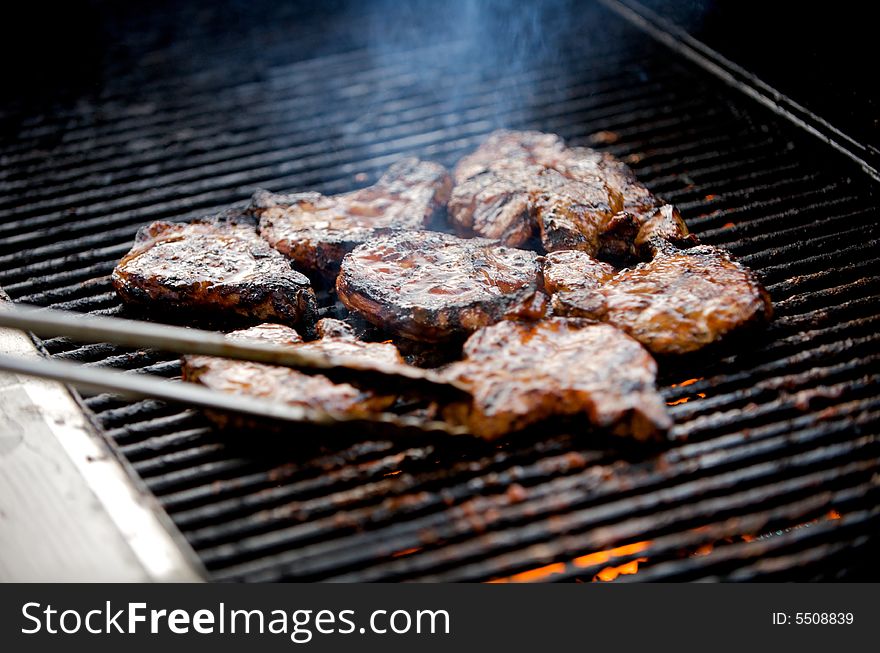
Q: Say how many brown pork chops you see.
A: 7